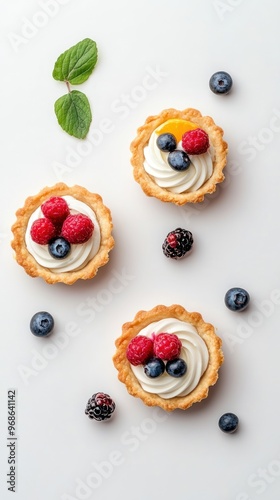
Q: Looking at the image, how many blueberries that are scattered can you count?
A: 4